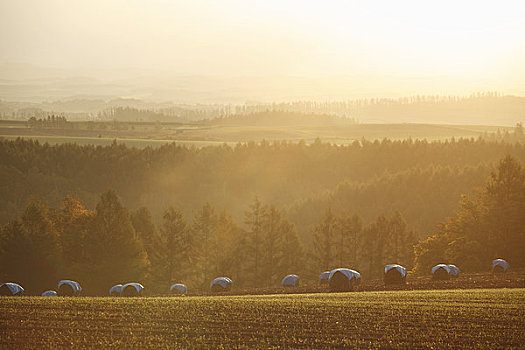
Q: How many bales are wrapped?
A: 14